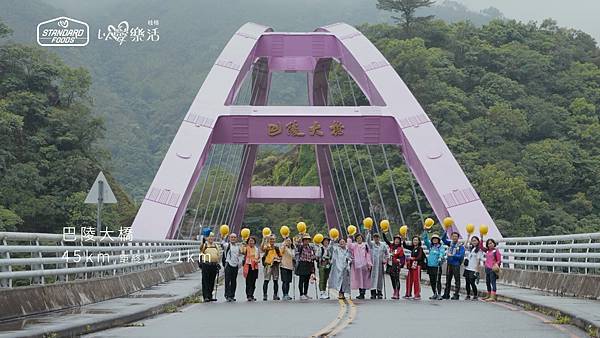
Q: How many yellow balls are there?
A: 15